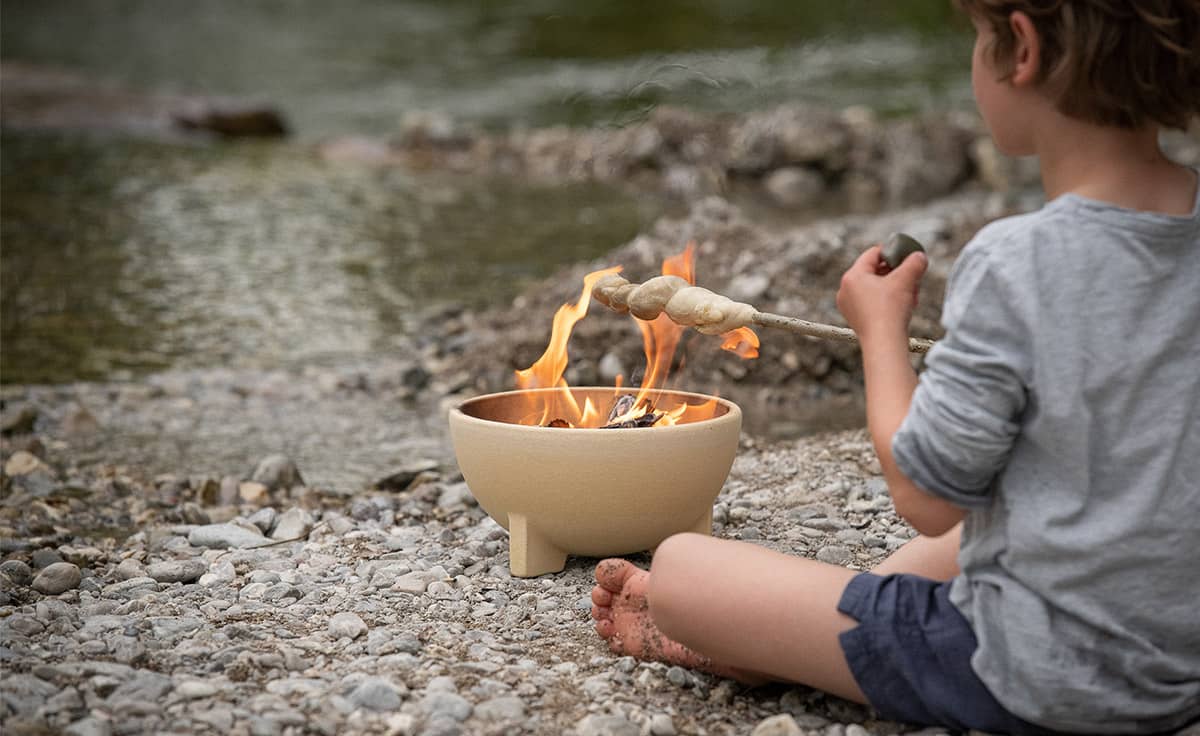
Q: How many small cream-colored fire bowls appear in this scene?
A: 1